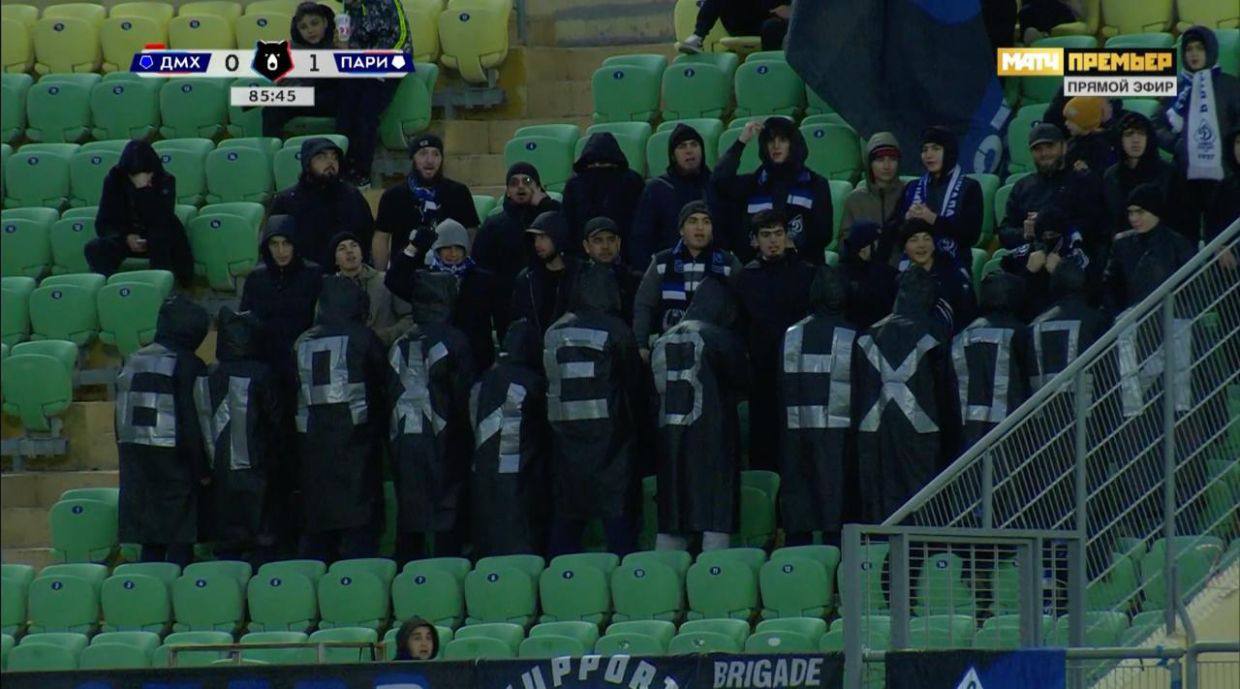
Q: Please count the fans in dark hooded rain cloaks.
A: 12